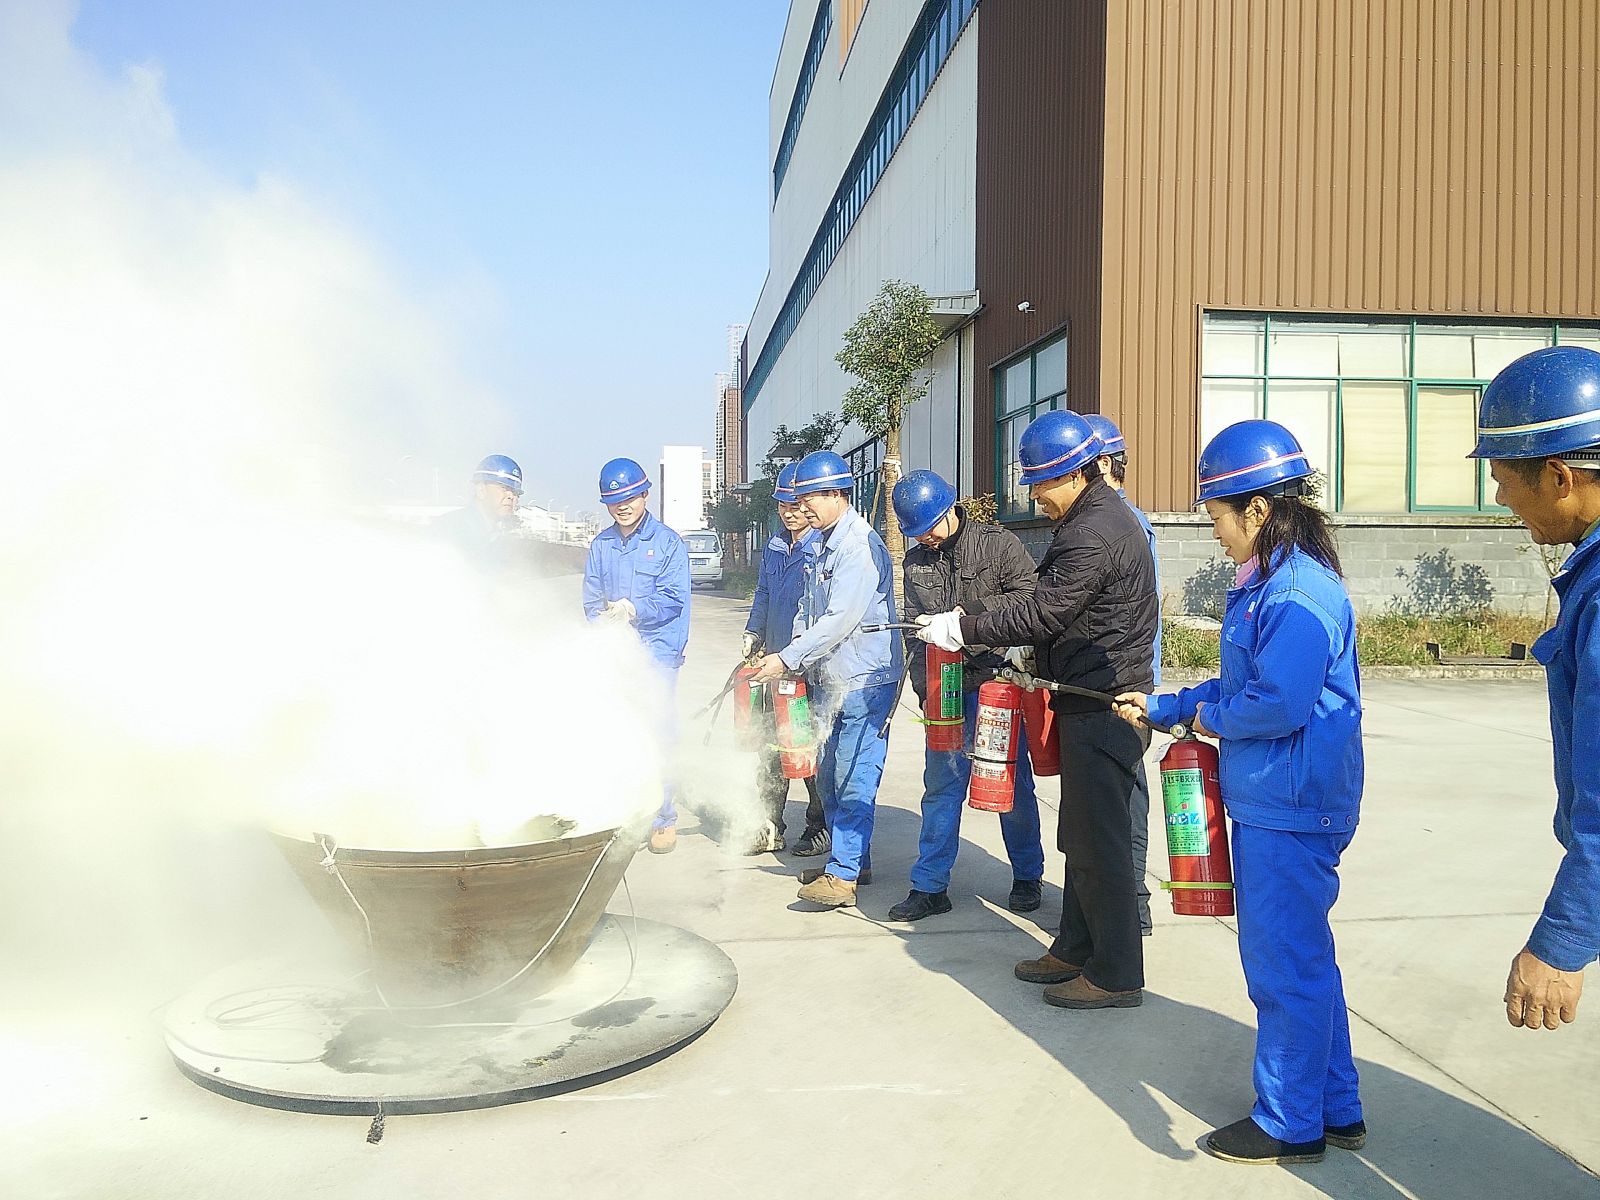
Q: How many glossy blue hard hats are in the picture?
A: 9